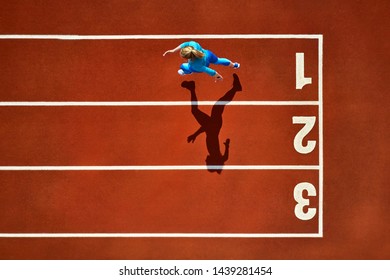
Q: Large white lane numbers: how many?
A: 3